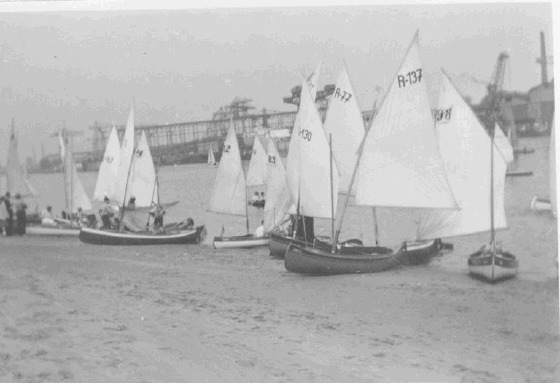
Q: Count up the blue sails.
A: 0